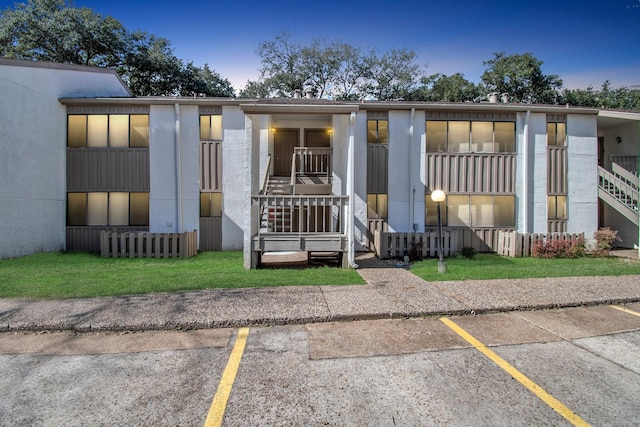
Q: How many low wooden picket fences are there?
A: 3